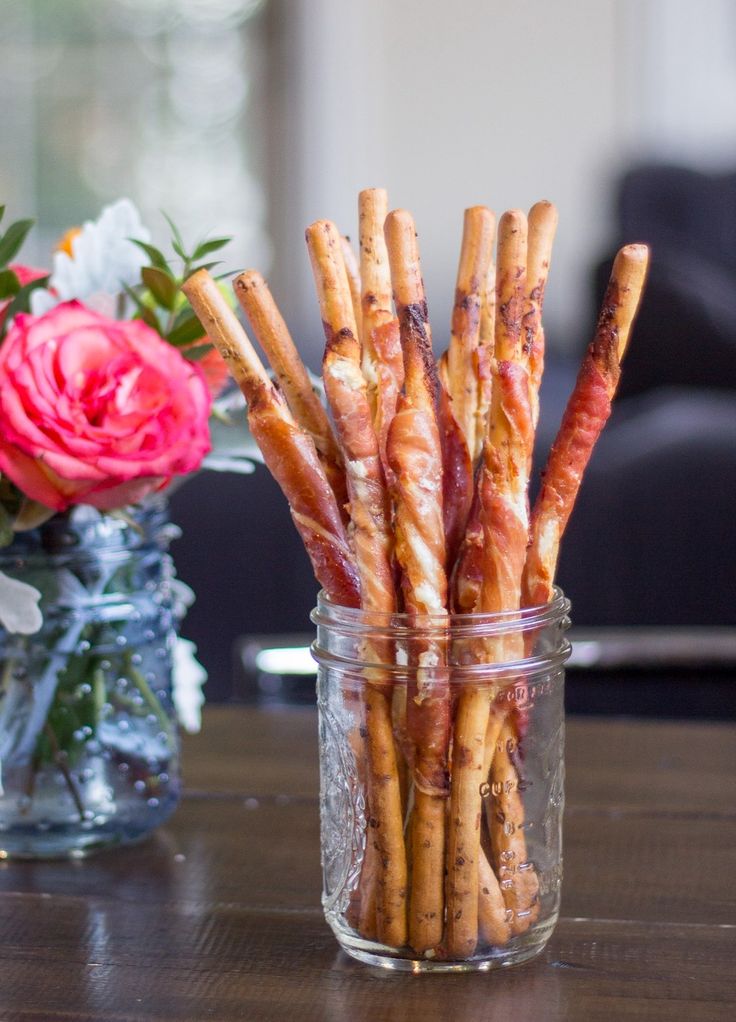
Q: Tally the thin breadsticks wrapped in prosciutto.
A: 11